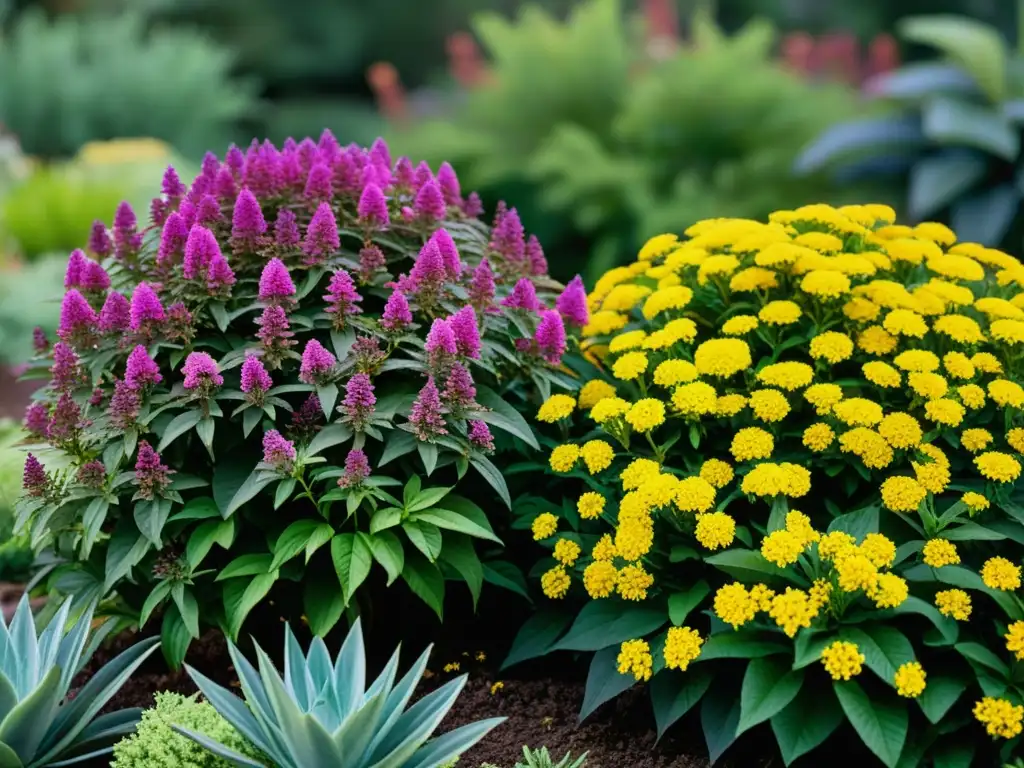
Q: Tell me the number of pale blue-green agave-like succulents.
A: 2